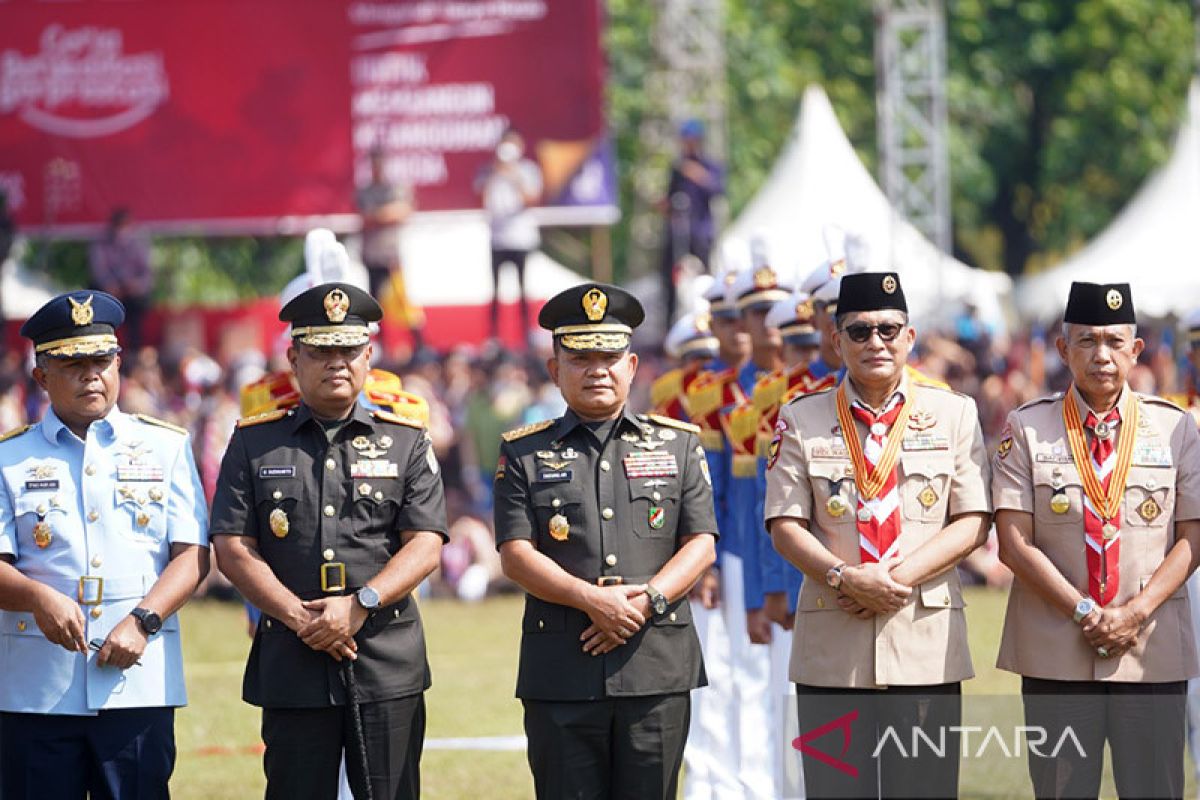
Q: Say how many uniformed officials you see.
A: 5